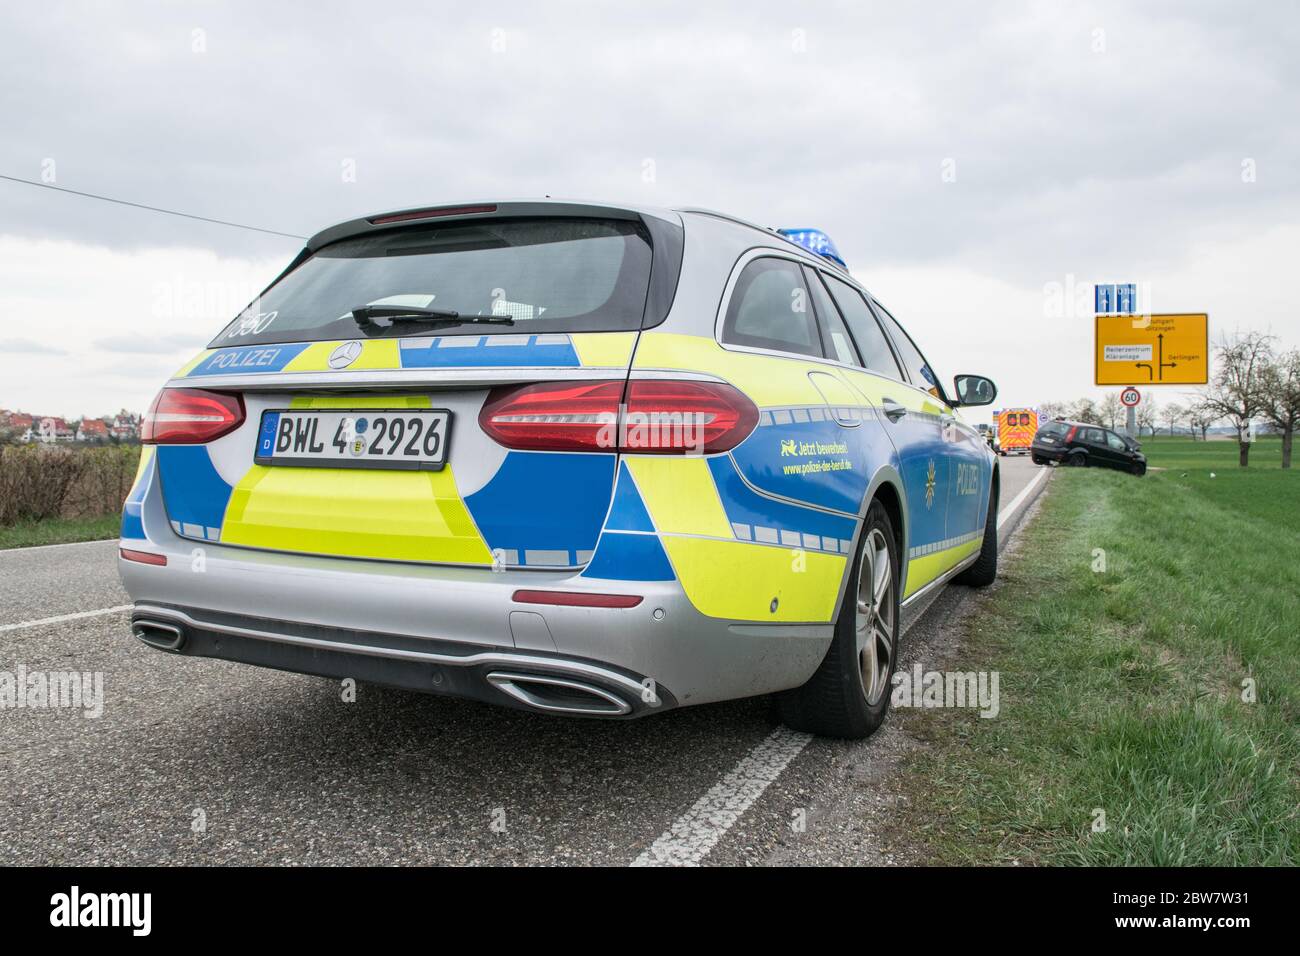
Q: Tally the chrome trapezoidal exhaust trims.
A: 2